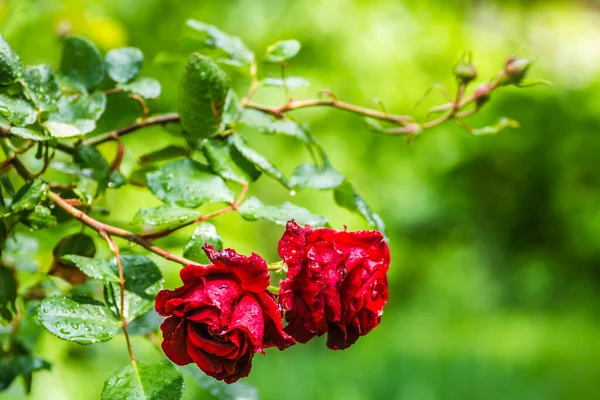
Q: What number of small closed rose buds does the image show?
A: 3